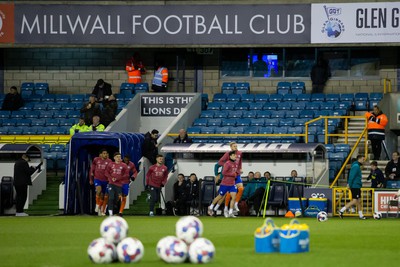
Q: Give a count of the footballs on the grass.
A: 8